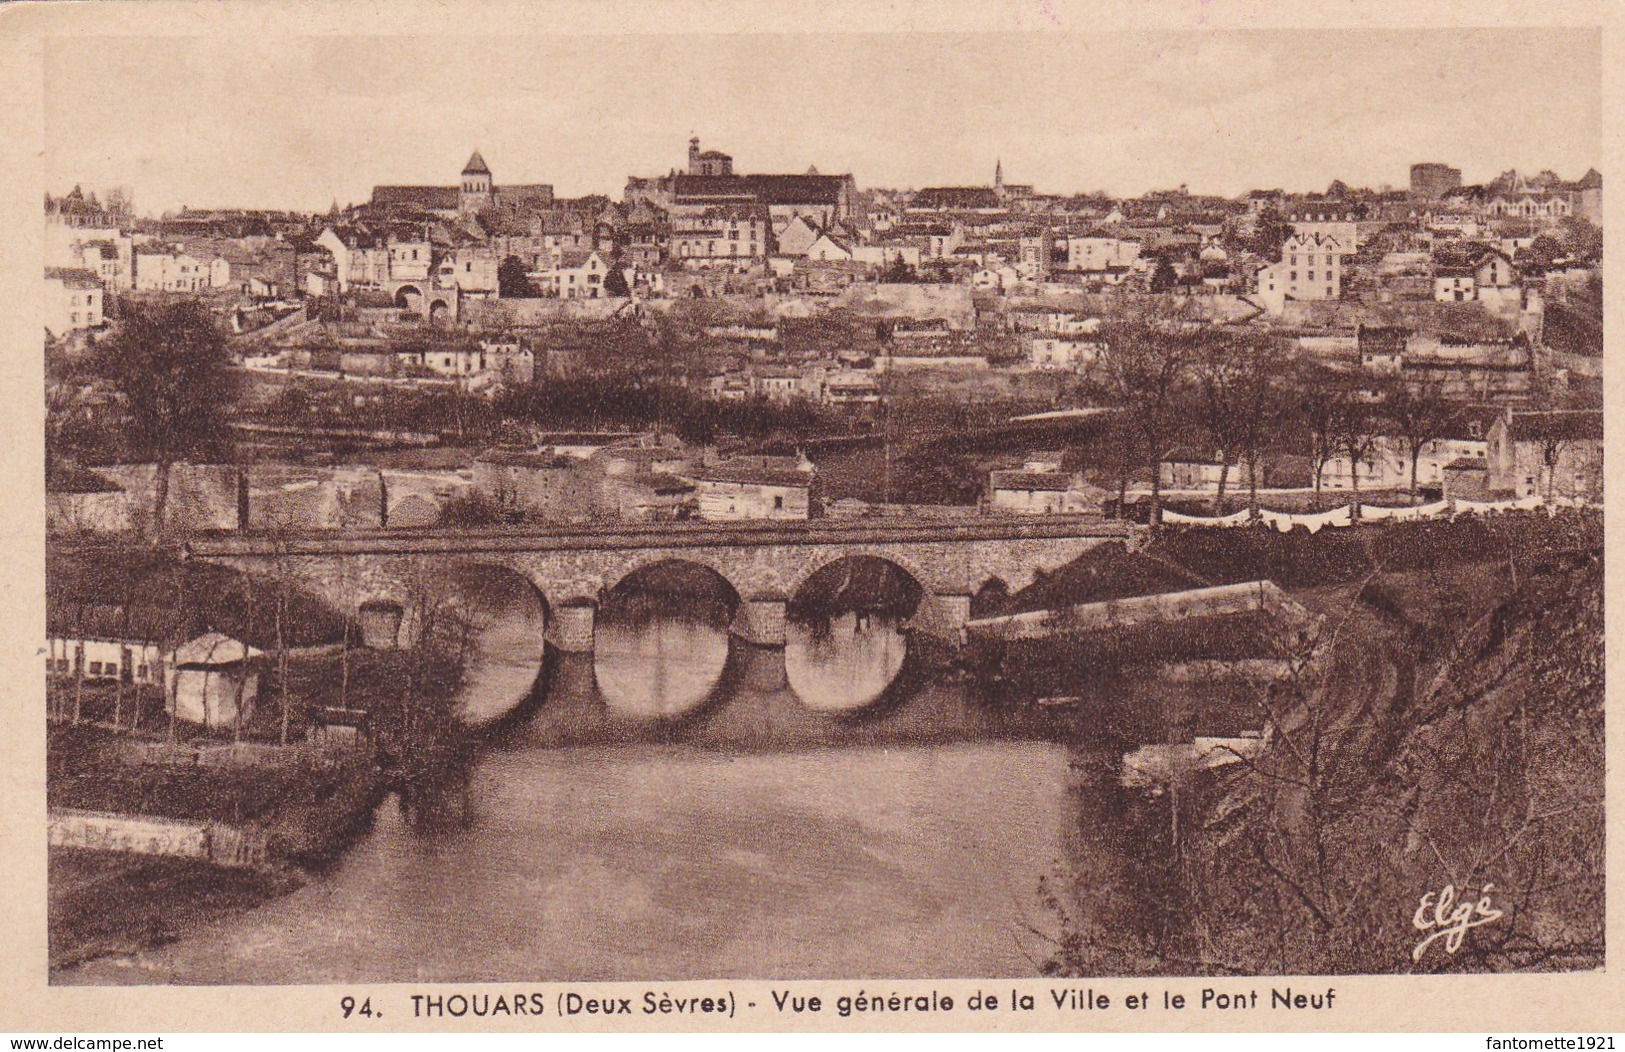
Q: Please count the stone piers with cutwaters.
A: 4